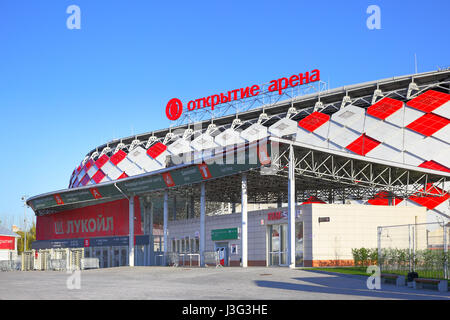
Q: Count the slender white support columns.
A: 5